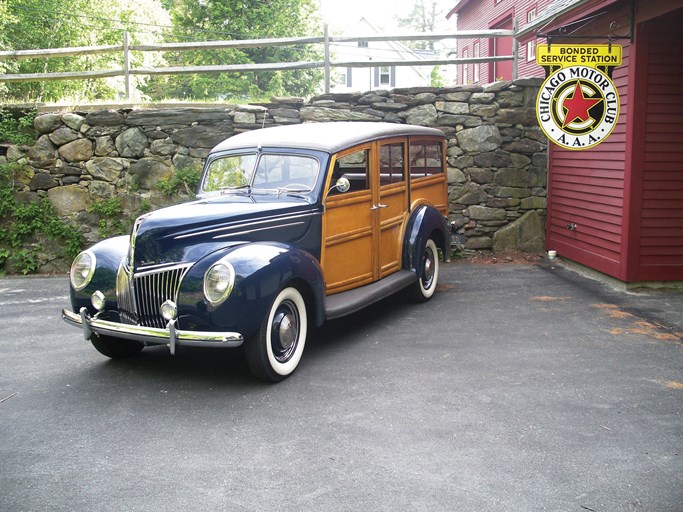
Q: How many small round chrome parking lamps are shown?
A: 2